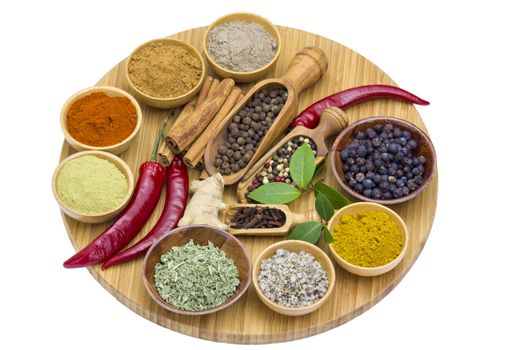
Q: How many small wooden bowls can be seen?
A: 8